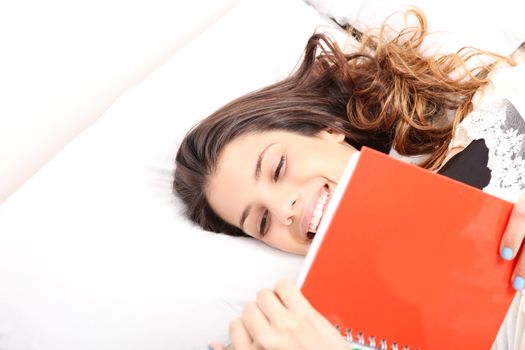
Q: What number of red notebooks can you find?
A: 1